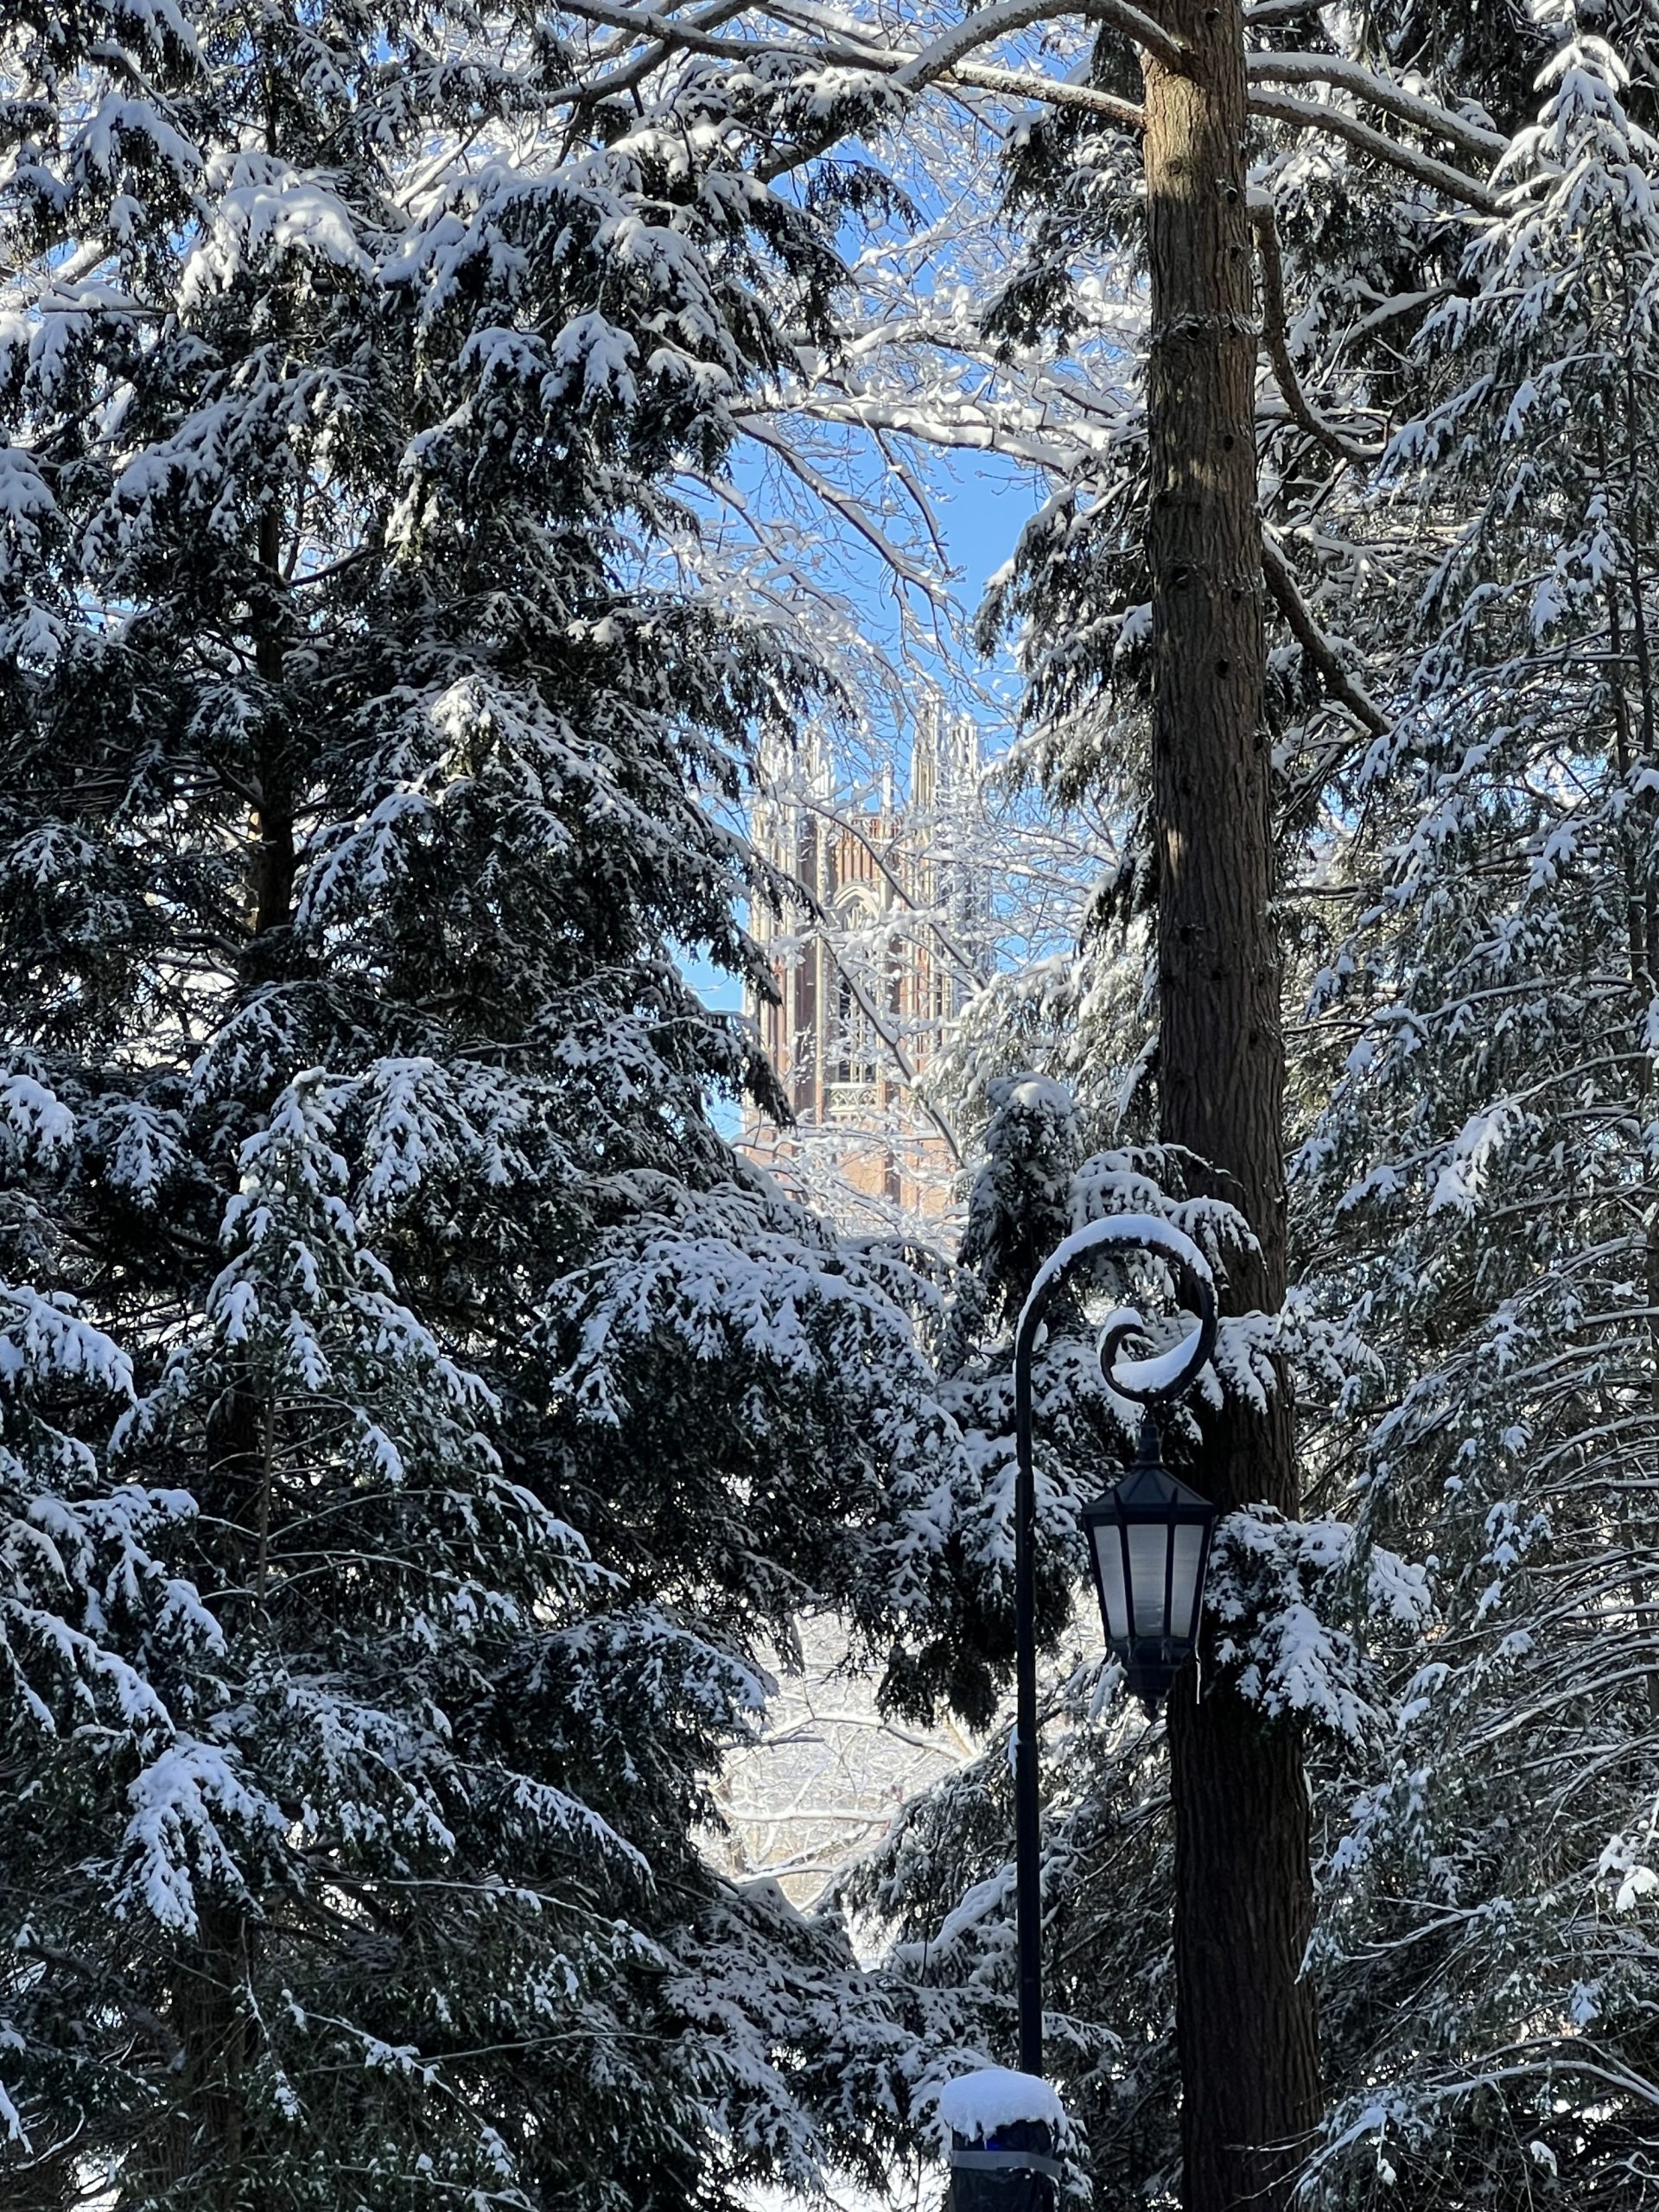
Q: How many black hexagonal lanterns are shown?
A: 1